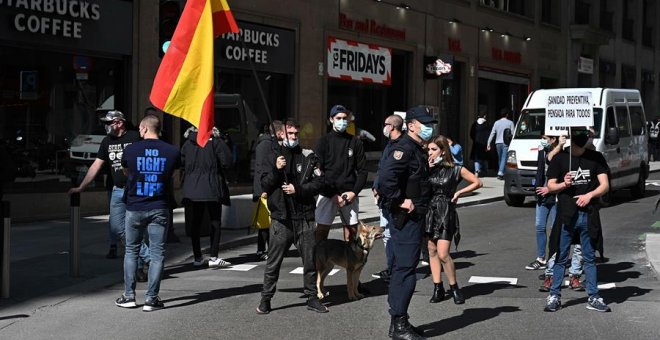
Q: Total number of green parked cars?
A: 0